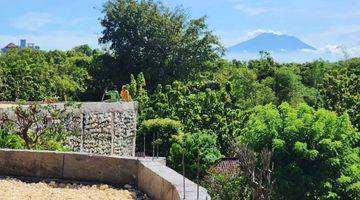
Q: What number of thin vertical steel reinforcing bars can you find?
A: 5